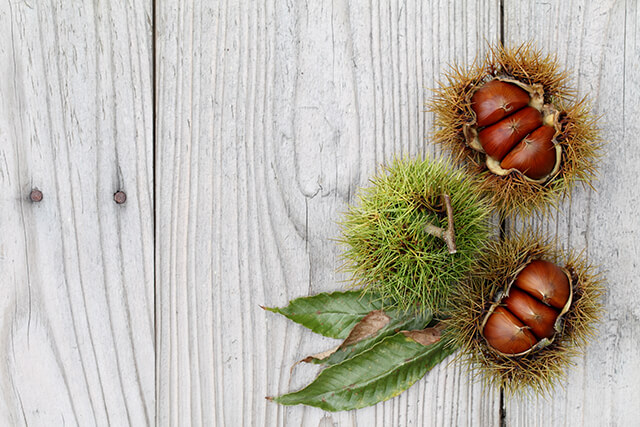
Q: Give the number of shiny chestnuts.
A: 6